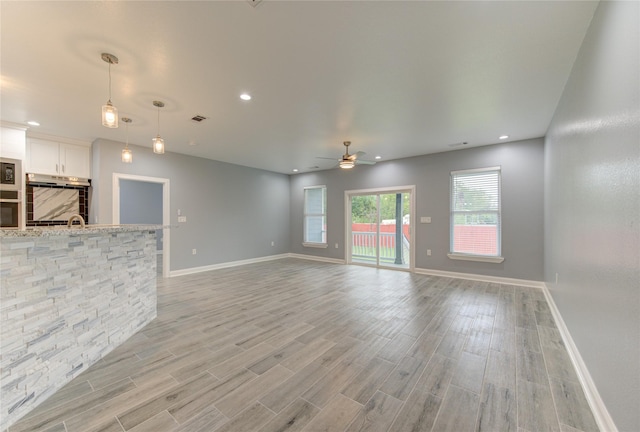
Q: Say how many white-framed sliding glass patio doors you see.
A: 1